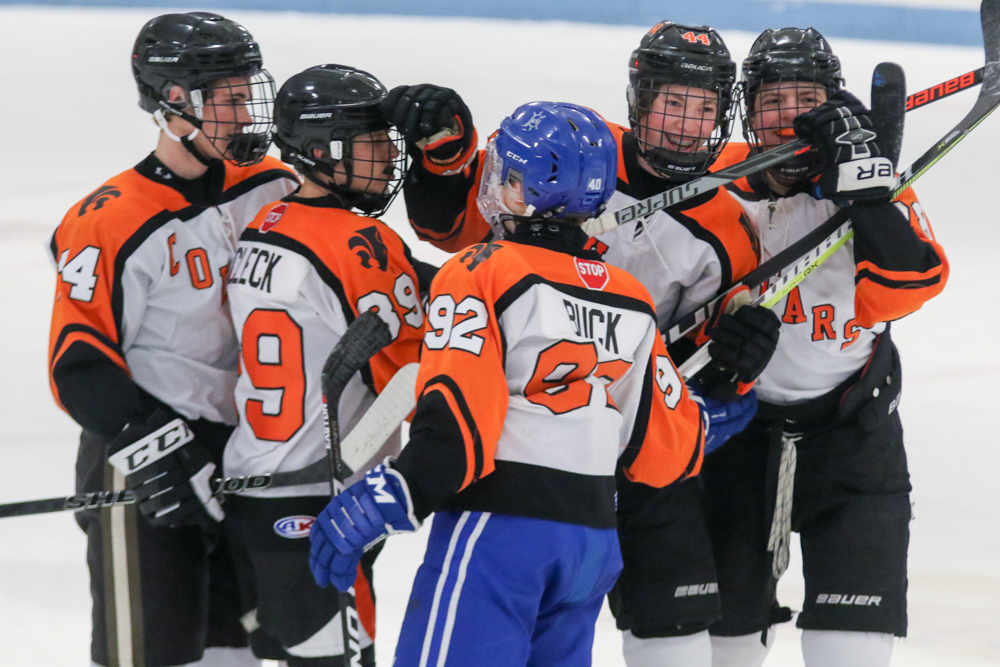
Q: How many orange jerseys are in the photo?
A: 5